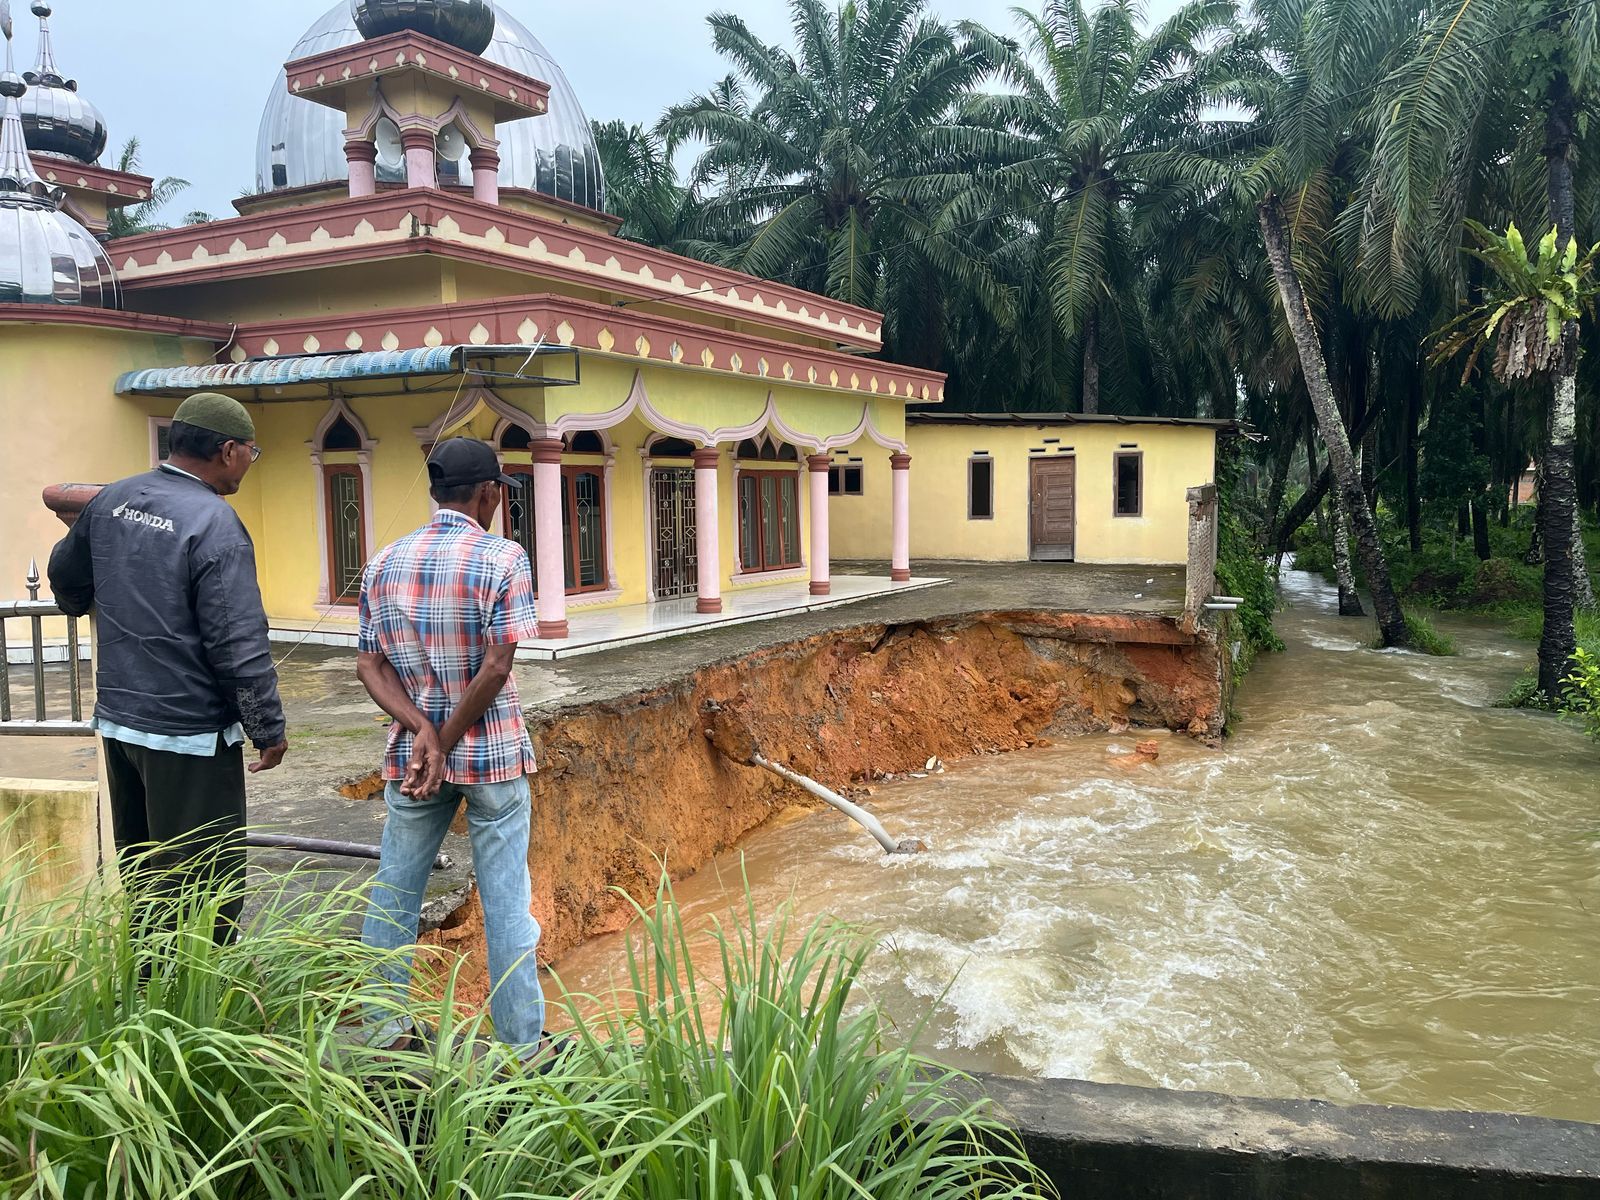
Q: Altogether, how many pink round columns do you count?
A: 7